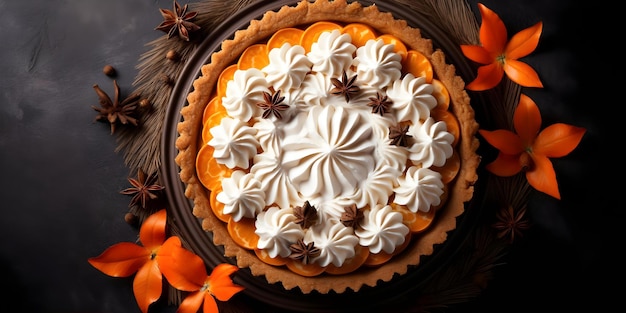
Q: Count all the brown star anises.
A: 11